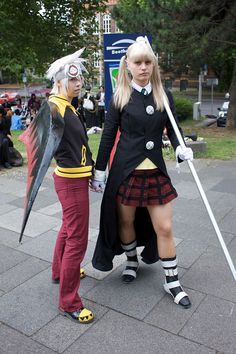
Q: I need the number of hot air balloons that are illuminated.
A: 0